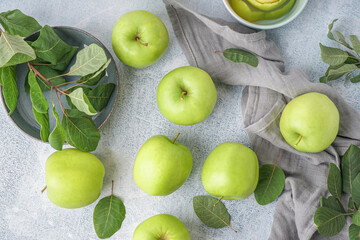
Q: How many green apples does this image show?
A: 7